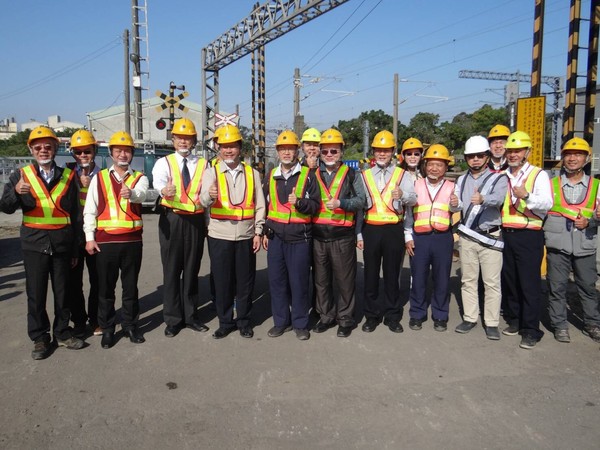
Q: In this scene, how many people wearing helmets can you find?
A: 15